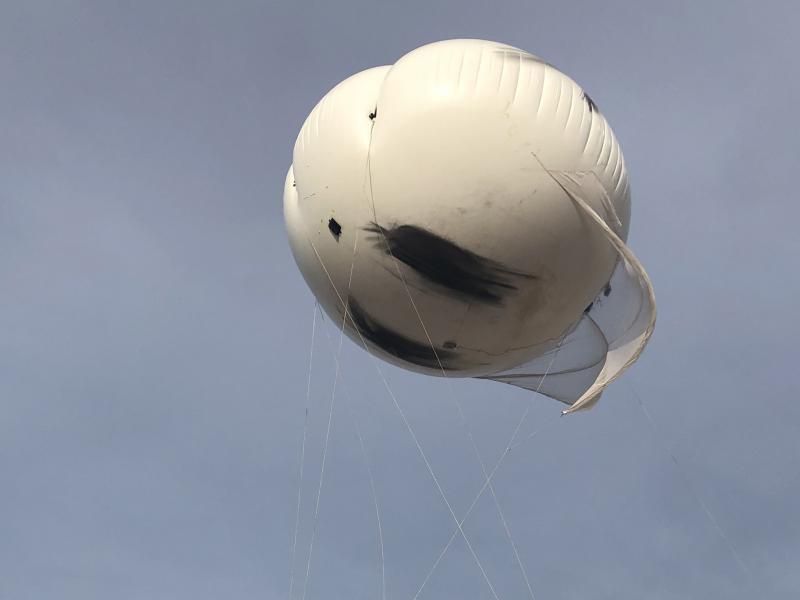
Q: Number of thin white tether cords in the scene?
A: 7